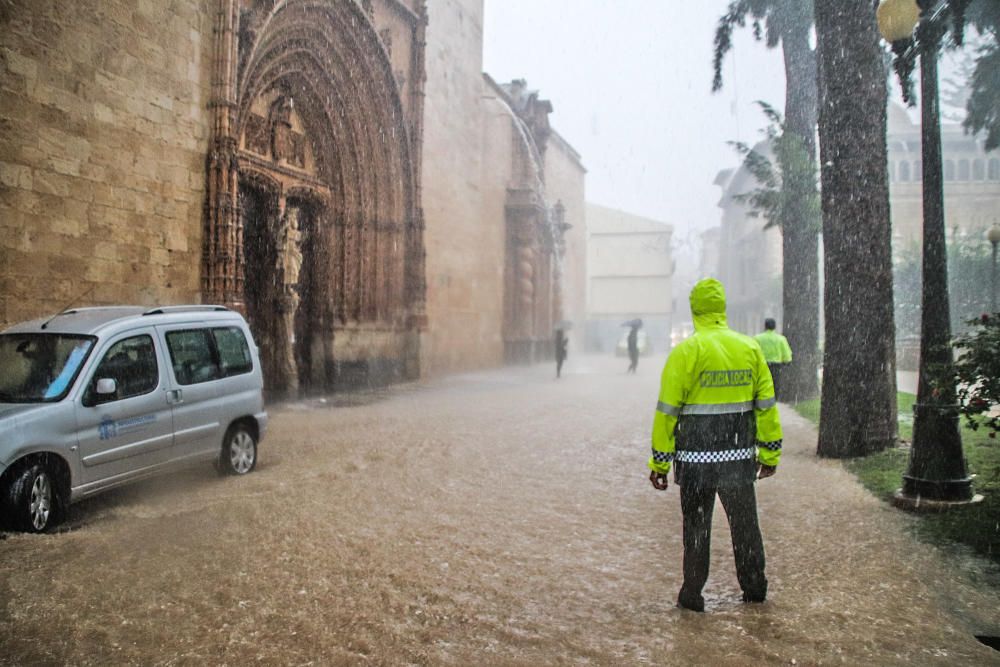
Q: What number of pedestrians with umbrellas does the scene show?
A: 2